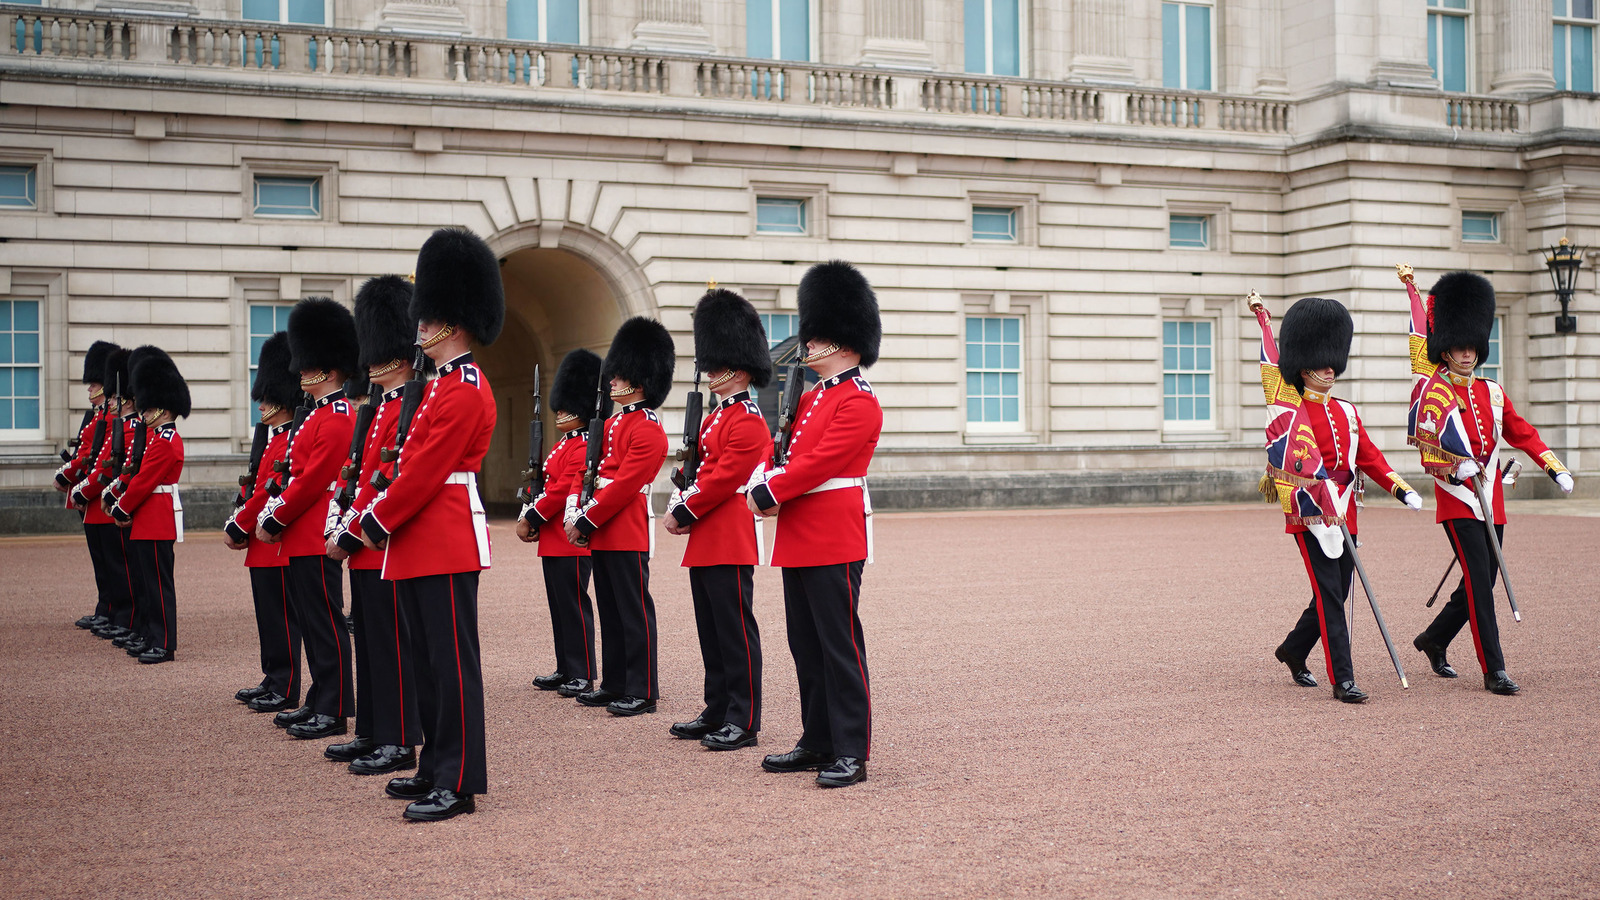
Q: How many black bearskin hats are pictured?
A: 15